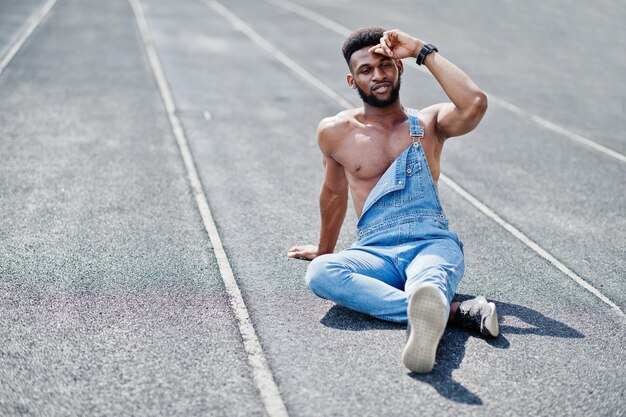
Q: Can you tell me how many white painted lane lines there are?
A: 4